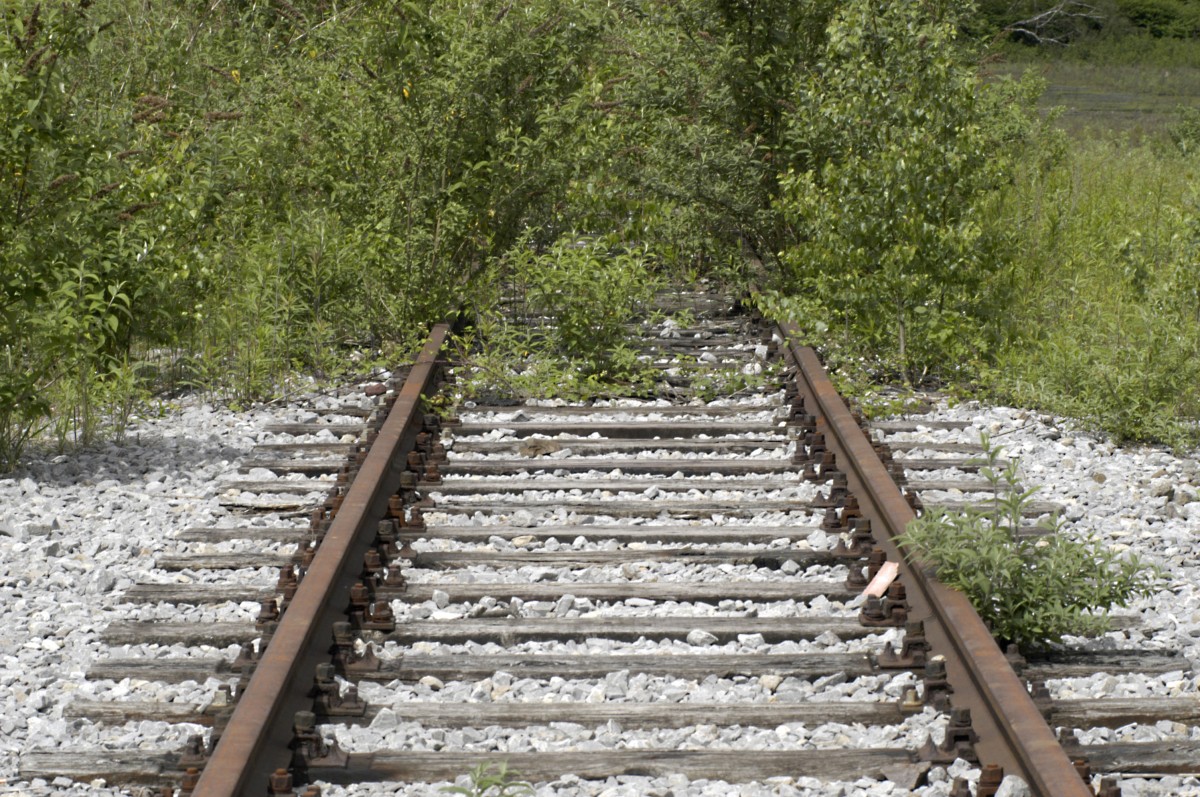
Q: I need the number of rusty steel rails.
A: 2